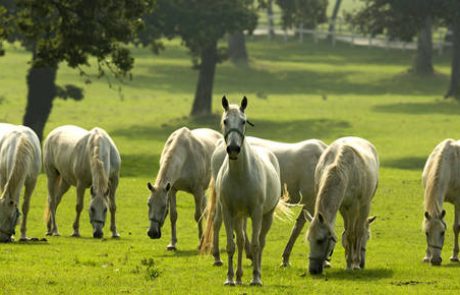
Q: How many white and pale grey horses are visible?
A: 7